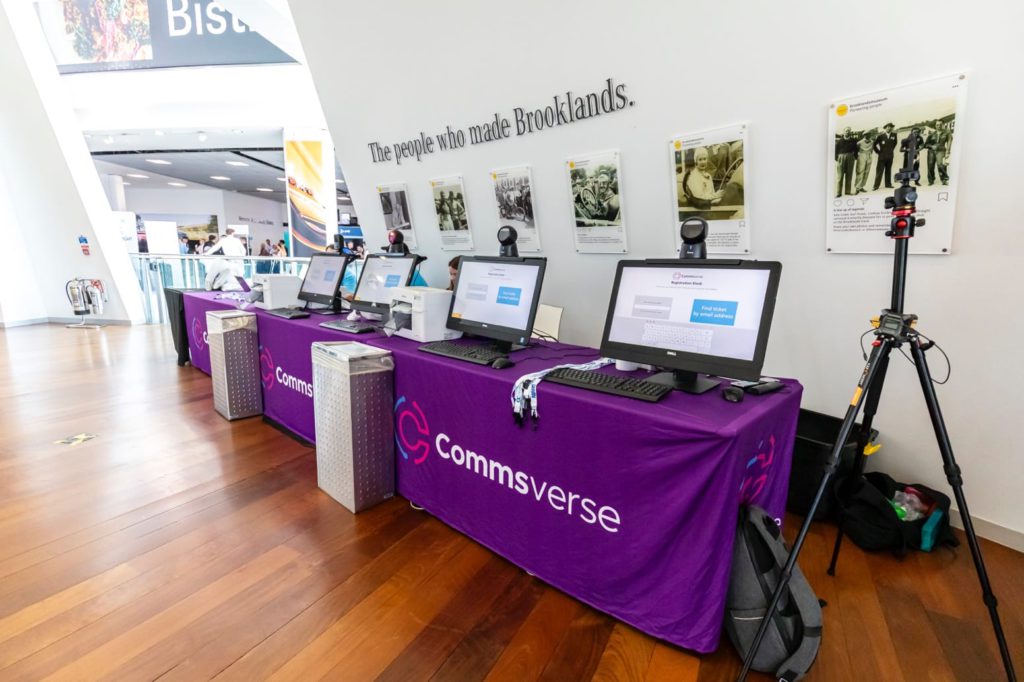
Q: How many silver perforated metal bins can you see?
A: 2